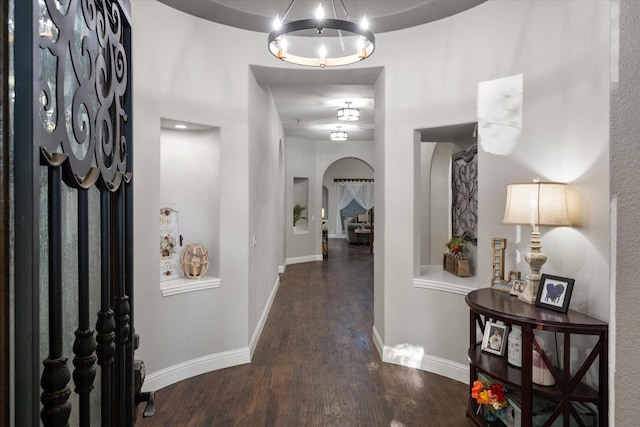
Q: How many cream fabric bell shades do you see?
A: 1